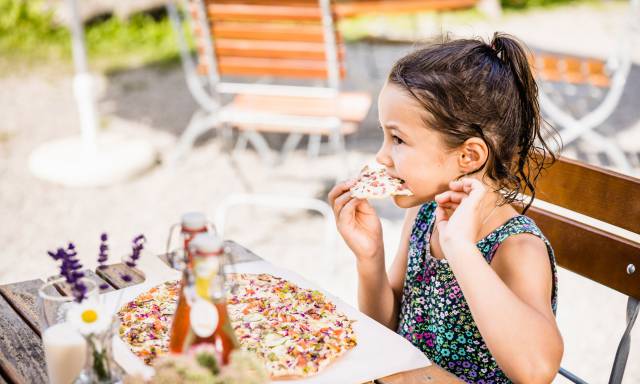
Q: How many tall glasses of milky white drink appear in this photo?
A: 1